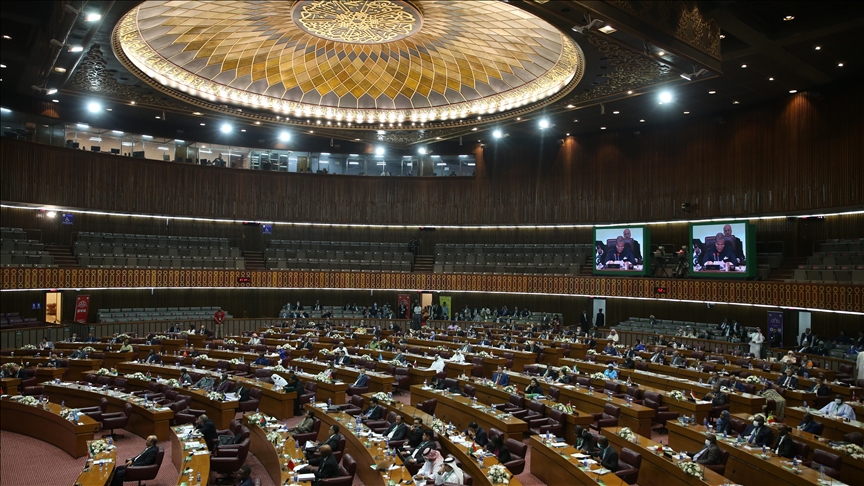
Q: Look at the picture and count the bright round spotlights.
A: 8